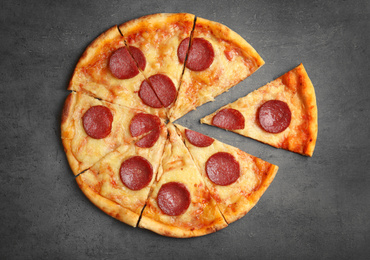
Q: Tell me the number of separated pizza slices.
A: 1